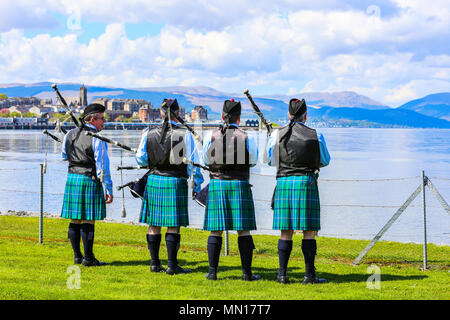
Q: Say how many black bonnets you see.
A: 4